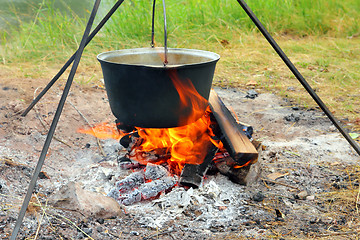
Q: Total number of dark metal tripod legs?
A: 3